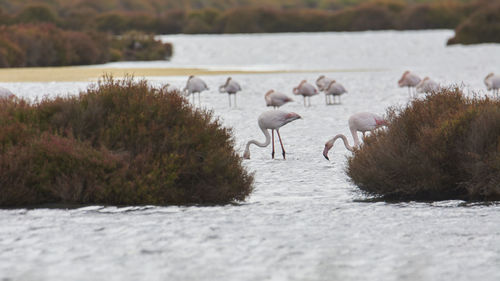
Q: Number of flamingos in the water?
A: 13